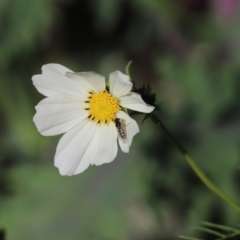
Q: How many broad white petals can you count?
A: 8